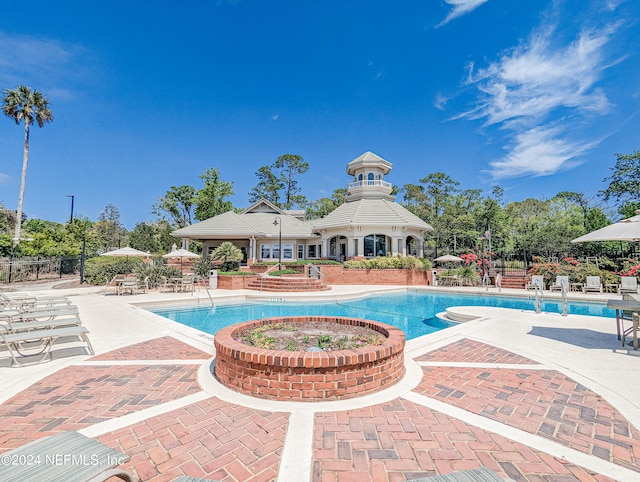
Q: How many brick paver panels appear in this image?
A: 6